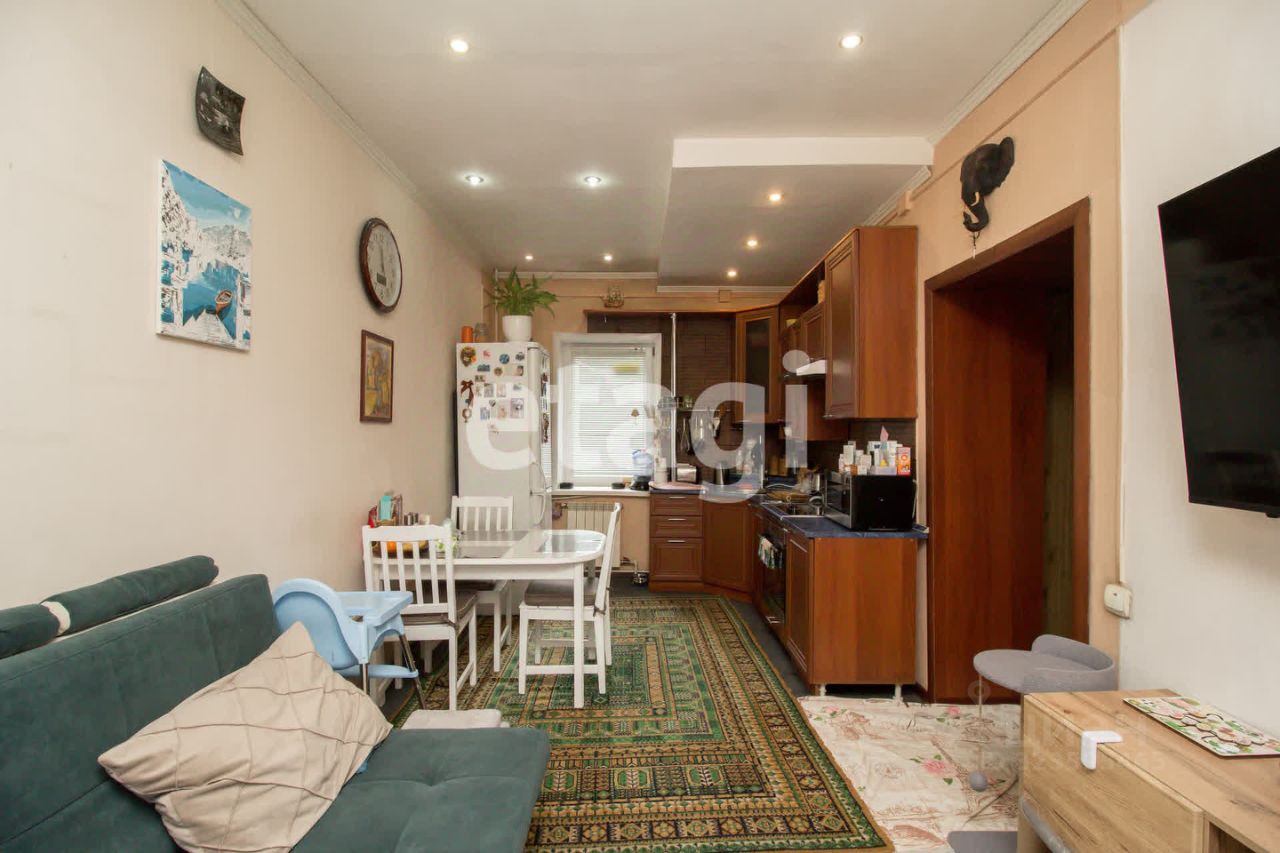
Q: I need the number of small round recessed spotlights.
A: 9